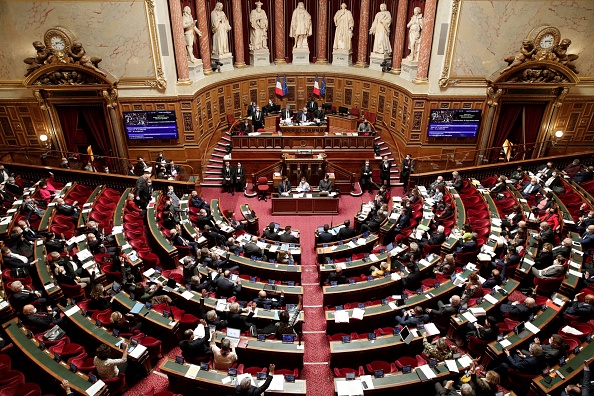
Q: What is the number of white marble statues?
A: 7